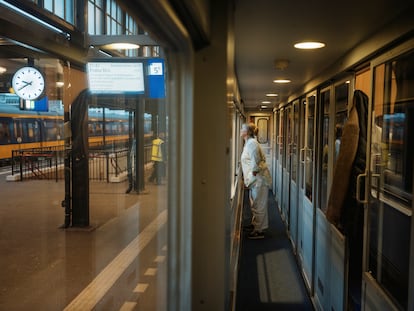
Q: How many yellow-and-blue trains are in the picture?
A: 1